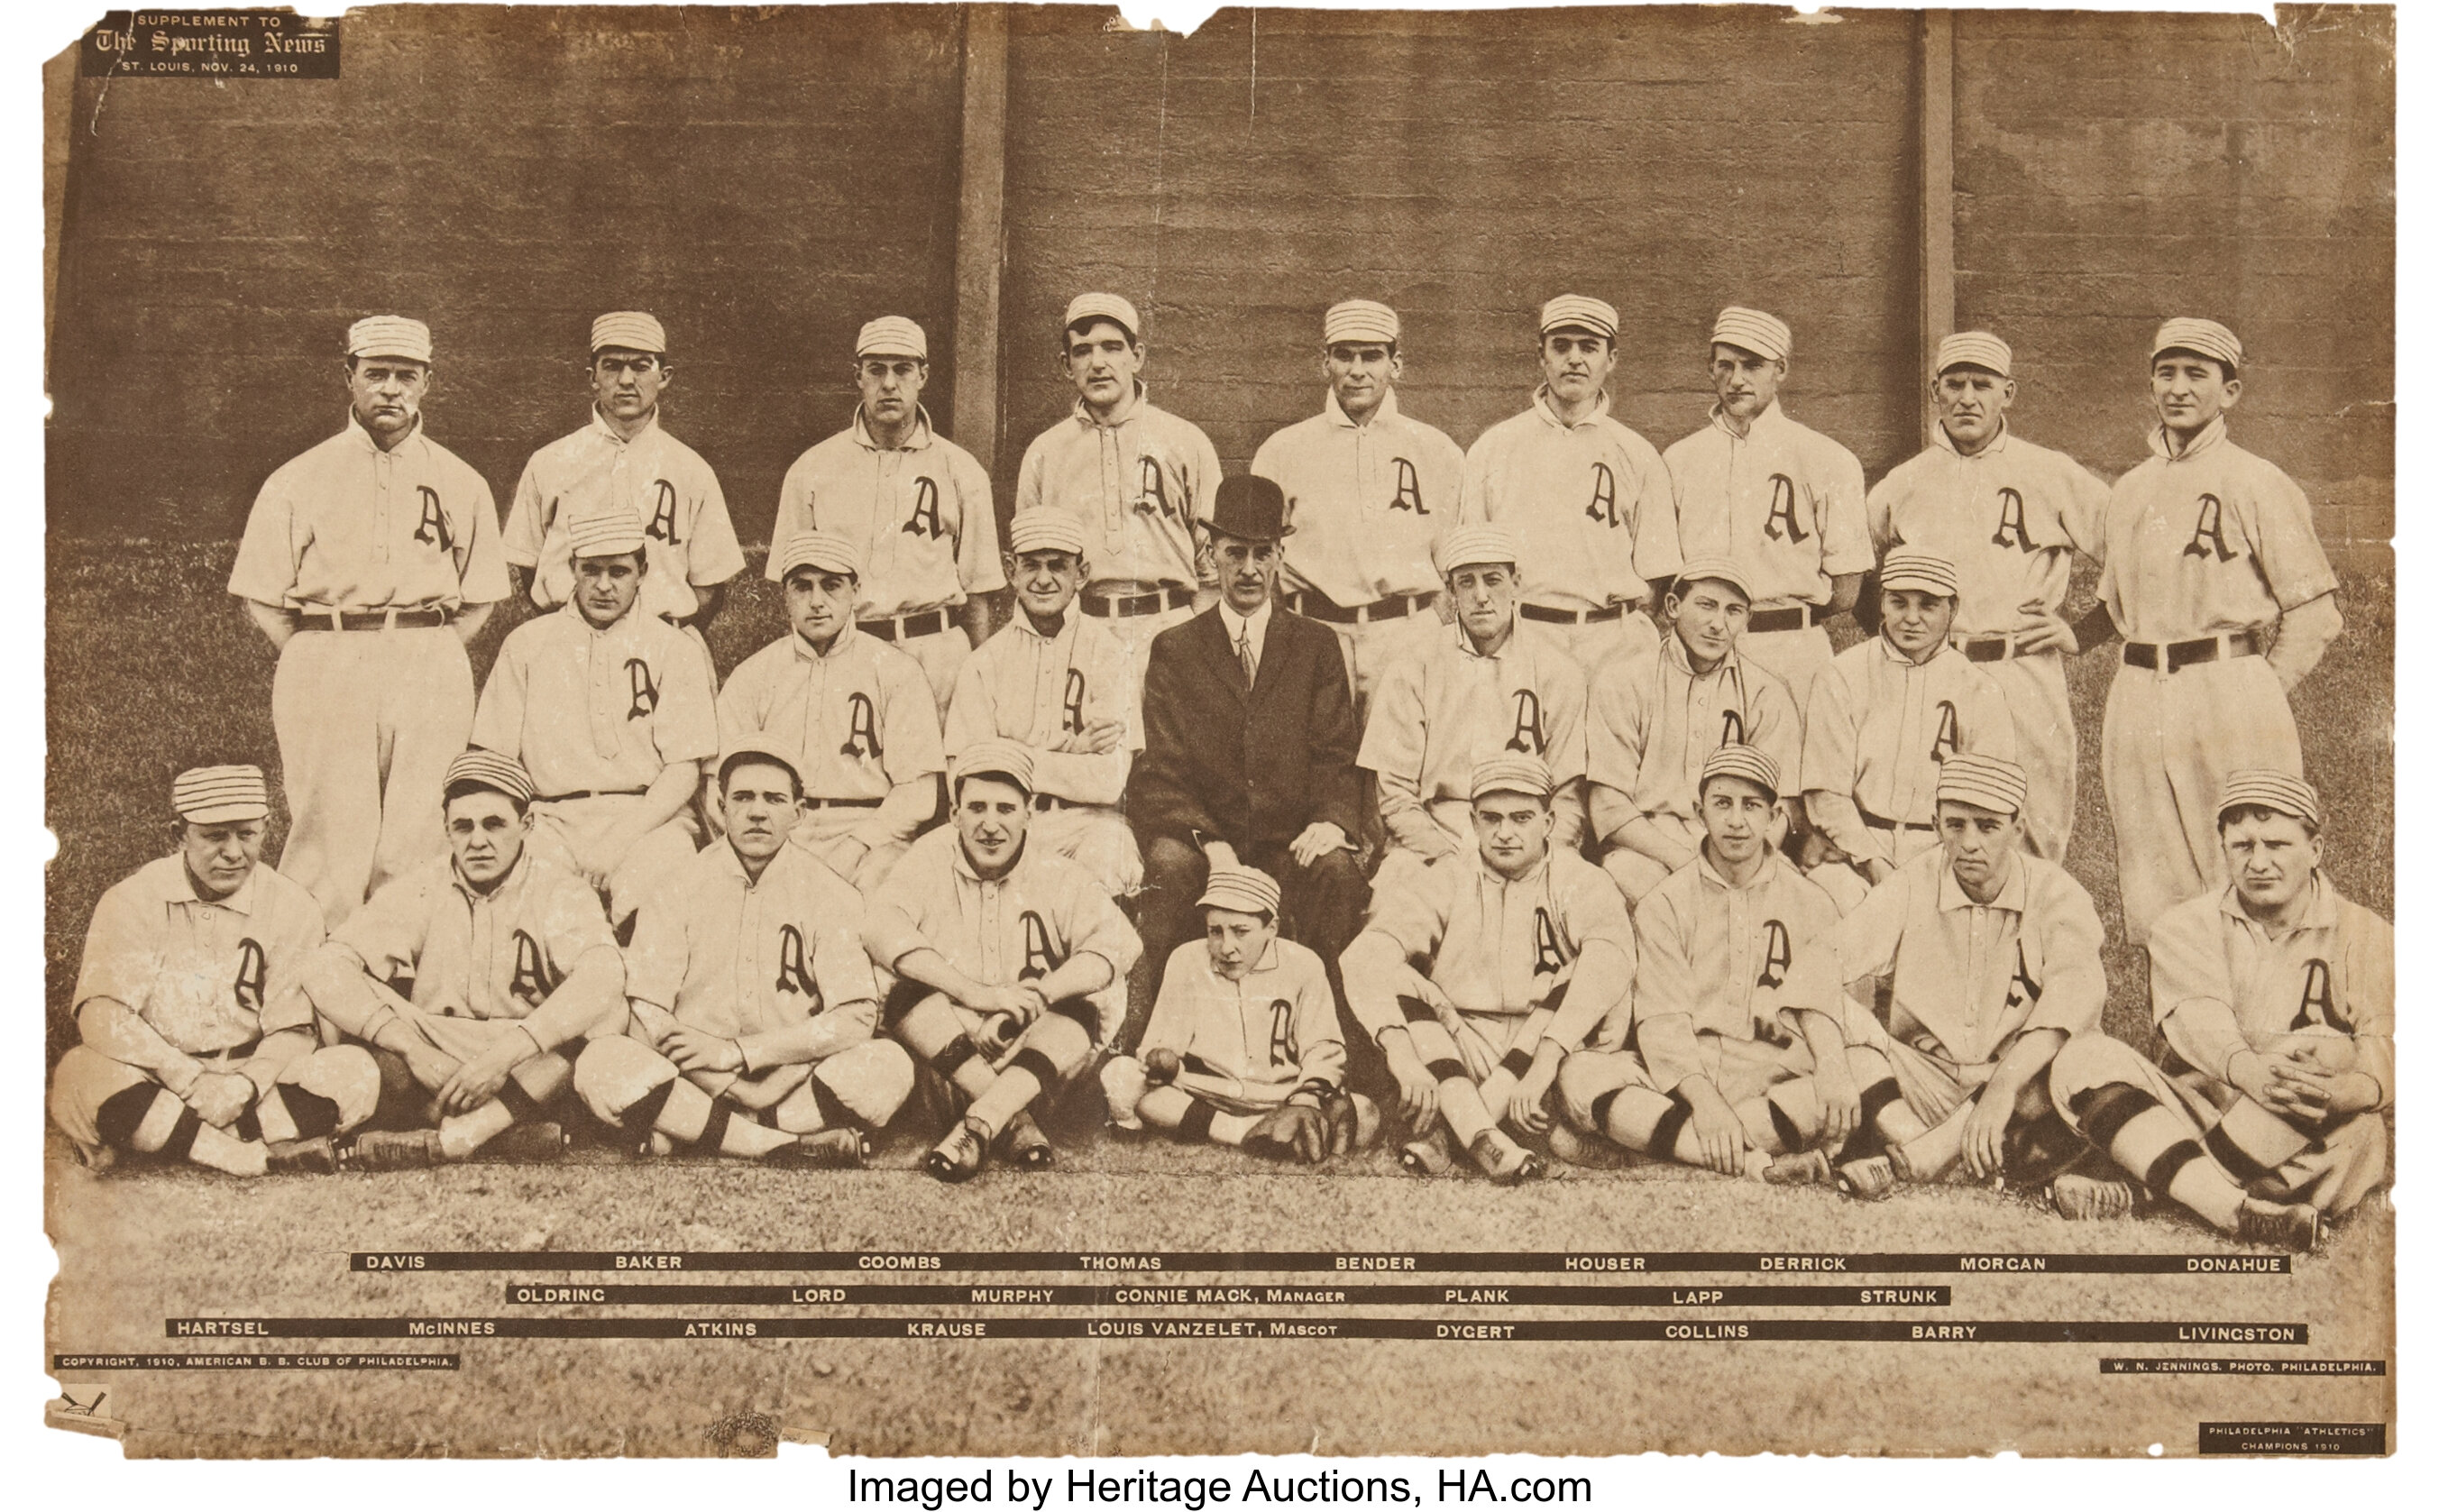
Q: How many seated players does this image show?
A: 14